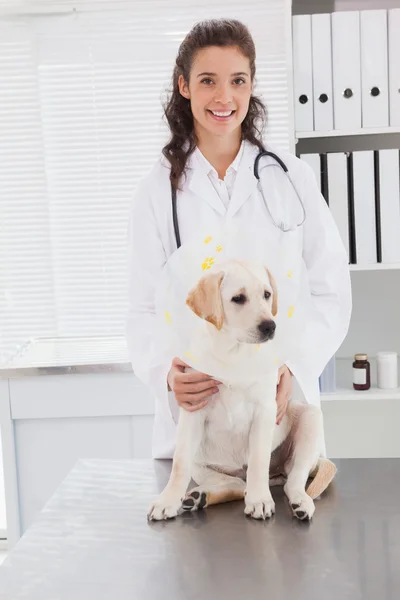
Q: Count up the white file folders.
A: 9